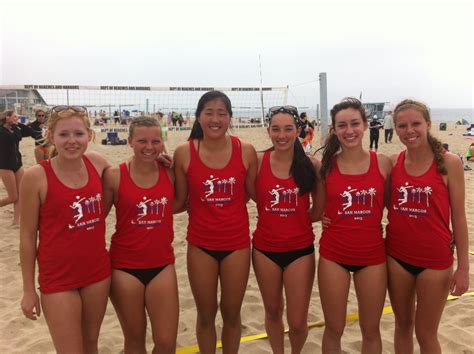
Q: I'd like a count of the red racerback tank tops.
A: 6